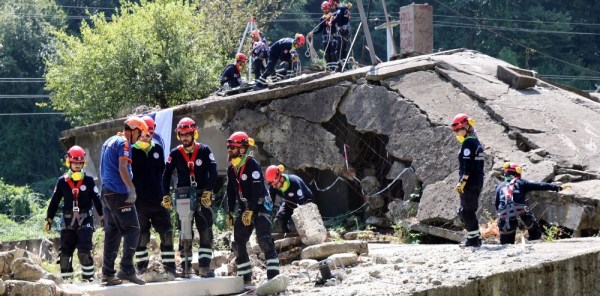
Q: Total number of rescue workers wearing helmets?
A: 13